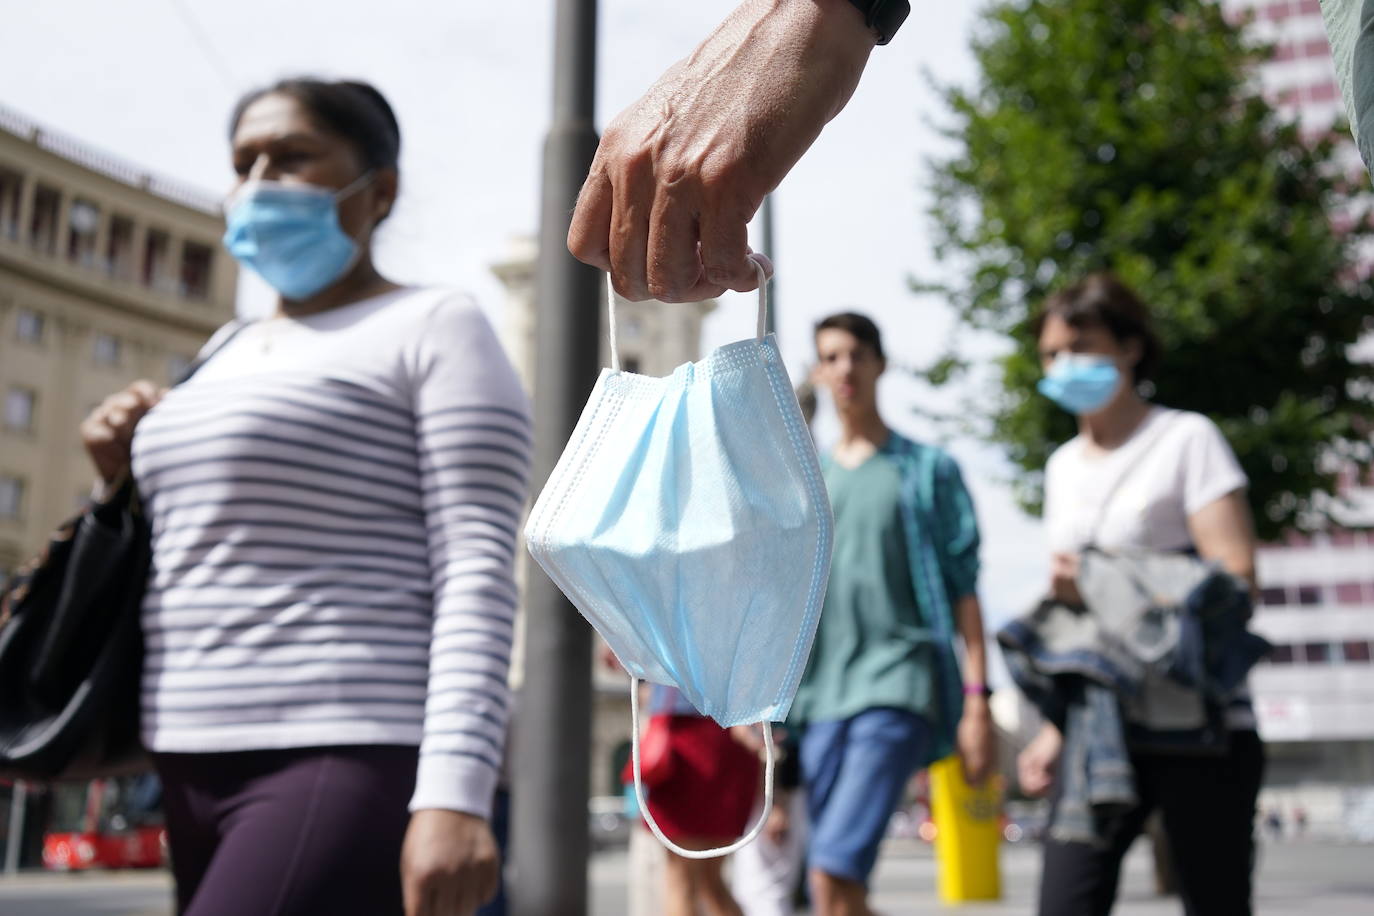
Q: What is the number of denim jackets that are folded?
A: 1